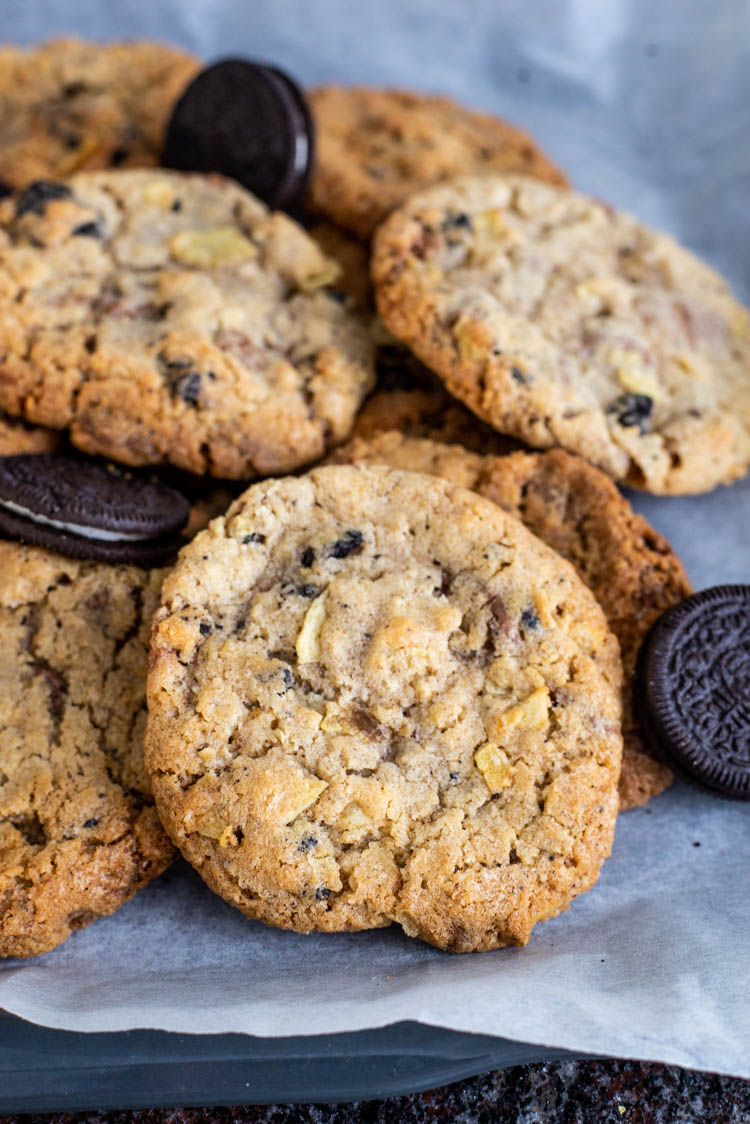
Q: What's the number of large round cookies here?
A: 7